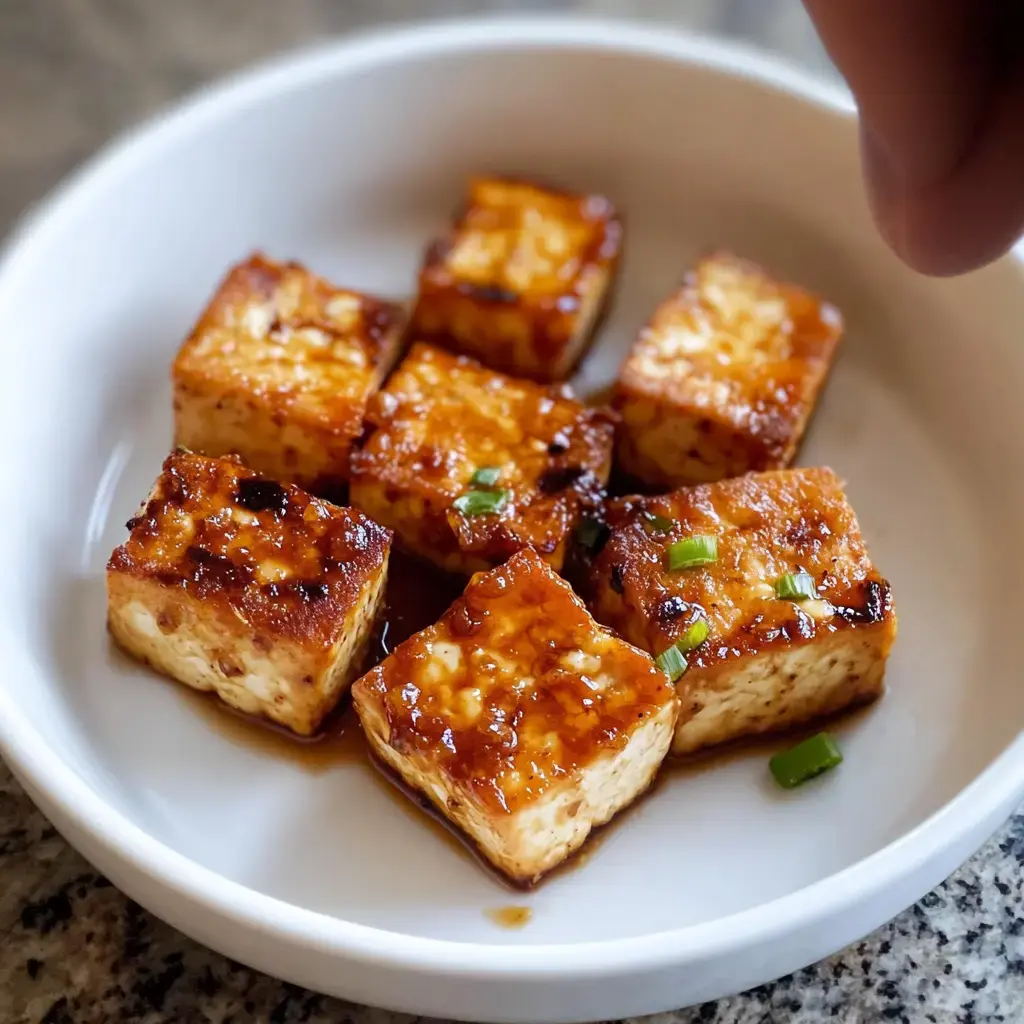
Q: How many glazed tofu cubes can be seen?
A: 7